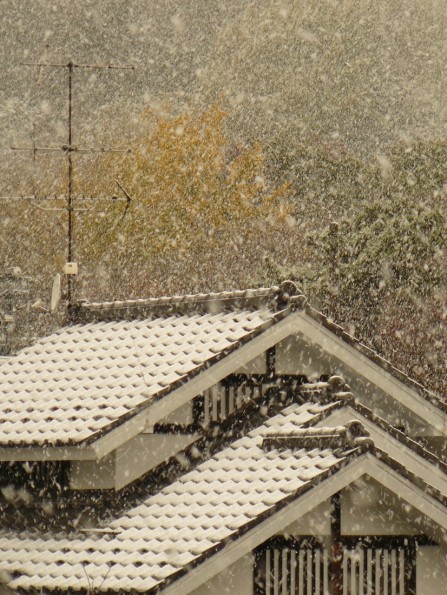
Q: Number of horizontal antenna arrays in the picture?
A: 3